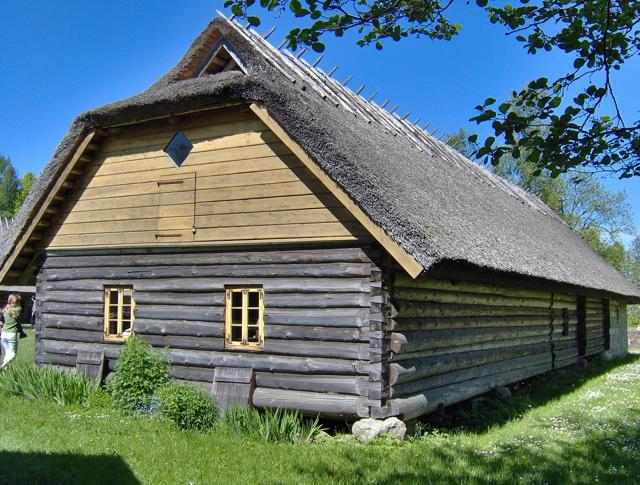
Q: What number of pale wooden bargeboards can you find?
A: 2